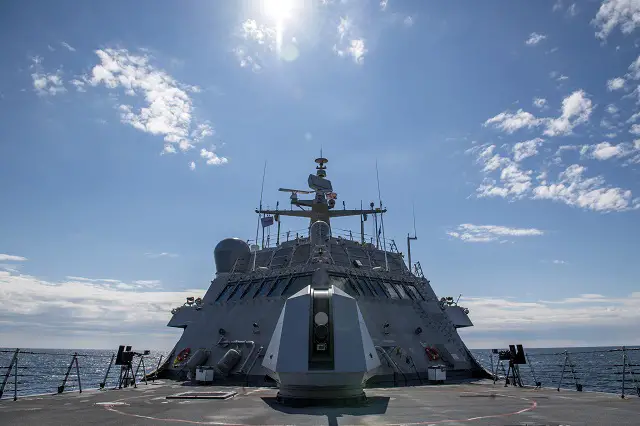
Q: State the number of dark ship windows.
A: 12